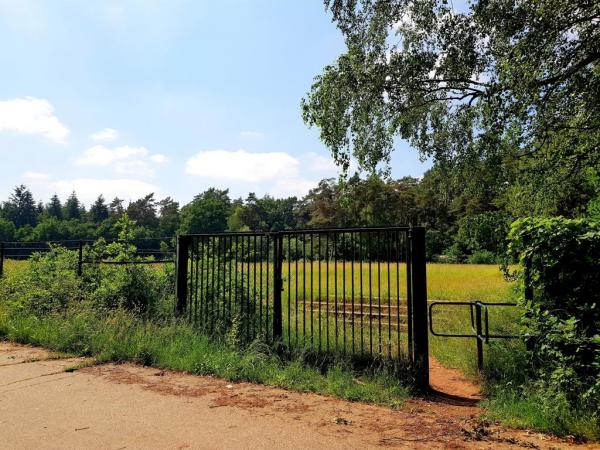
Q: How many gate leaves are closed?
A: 2